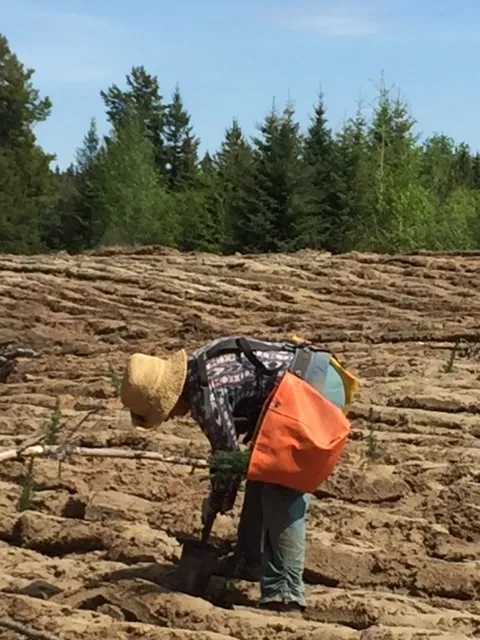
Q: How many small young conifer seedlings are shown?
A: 5